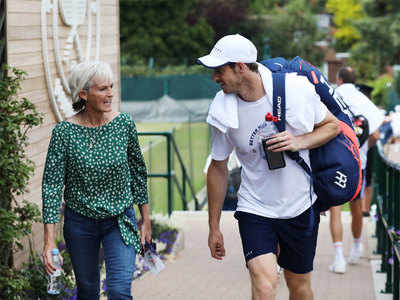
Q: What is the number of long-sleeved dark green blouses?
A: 1